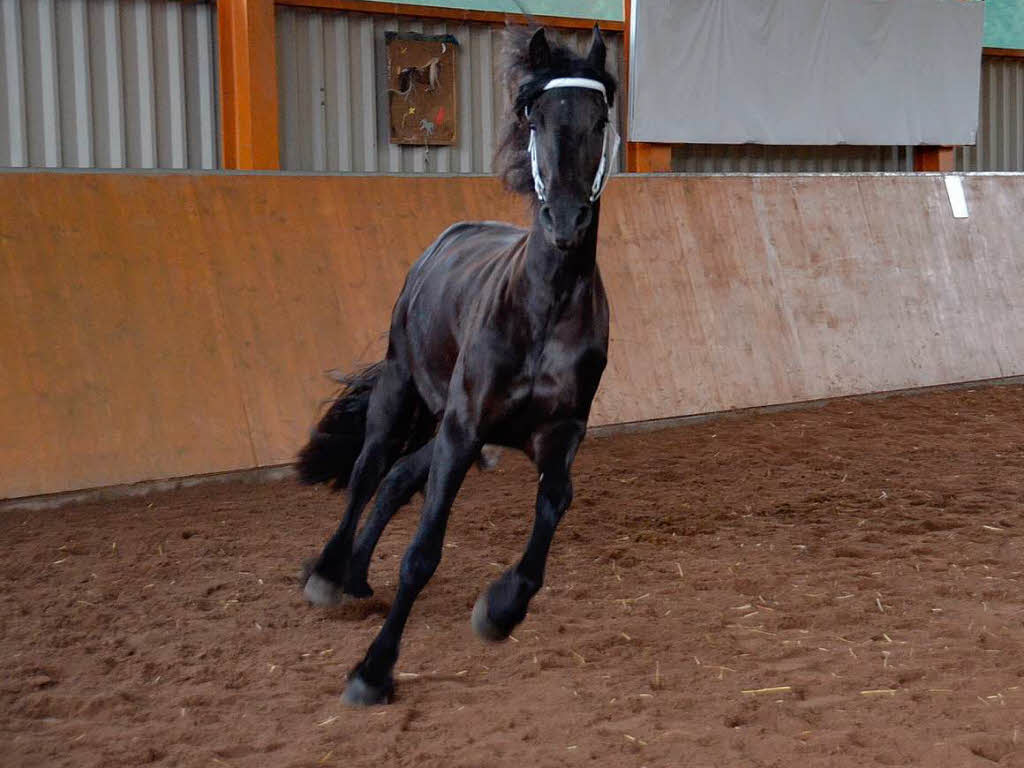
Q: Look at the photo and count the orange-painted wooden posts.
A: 3